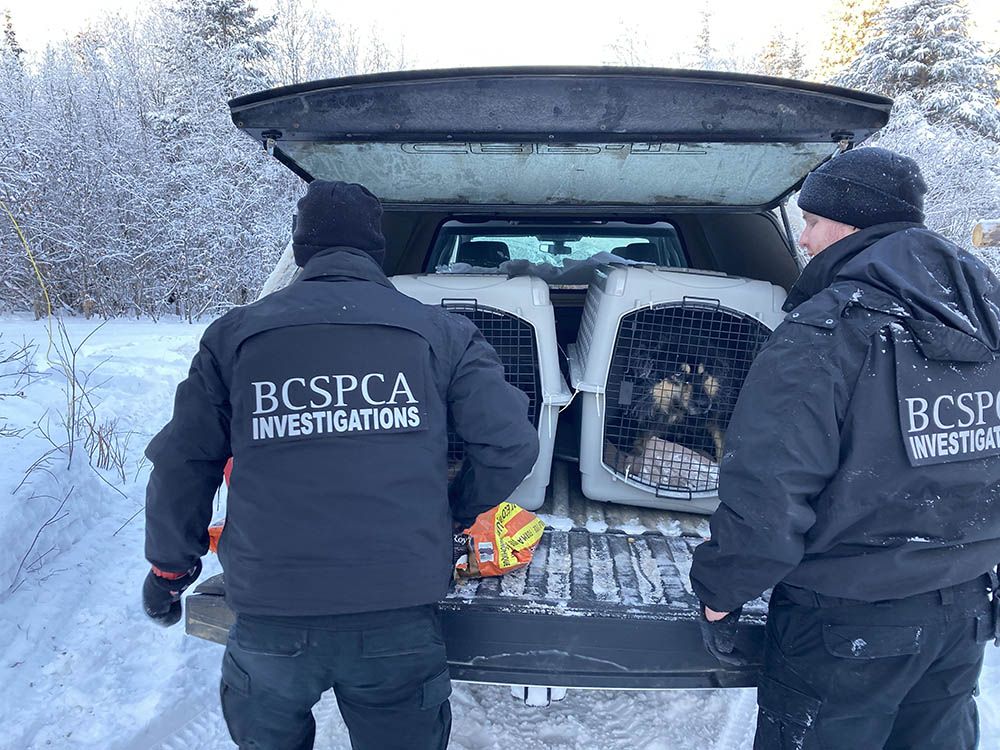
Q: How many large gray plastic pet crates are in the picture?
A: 2